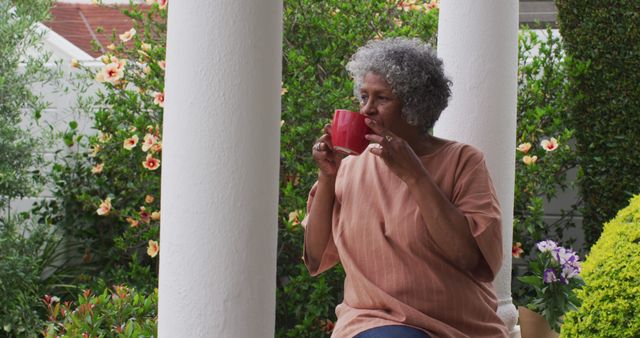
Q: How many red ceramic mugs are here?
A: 1